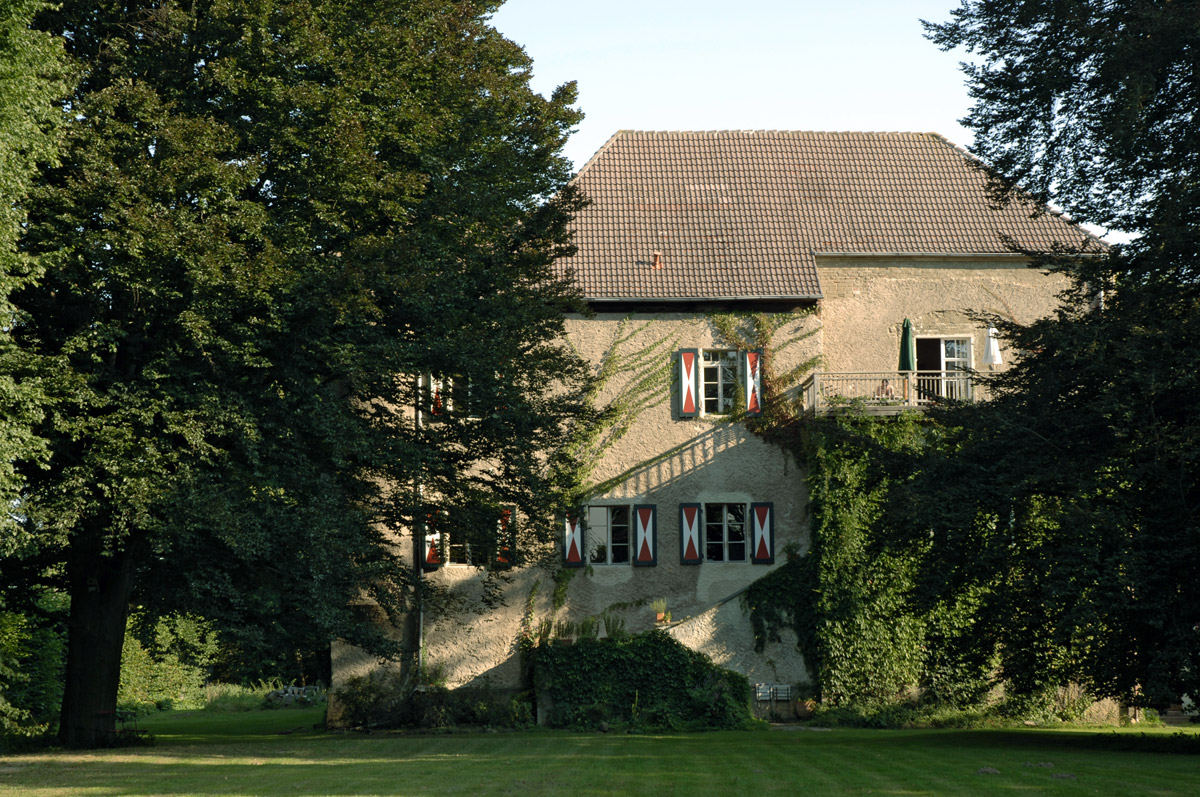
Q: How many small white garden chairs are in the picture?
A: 2